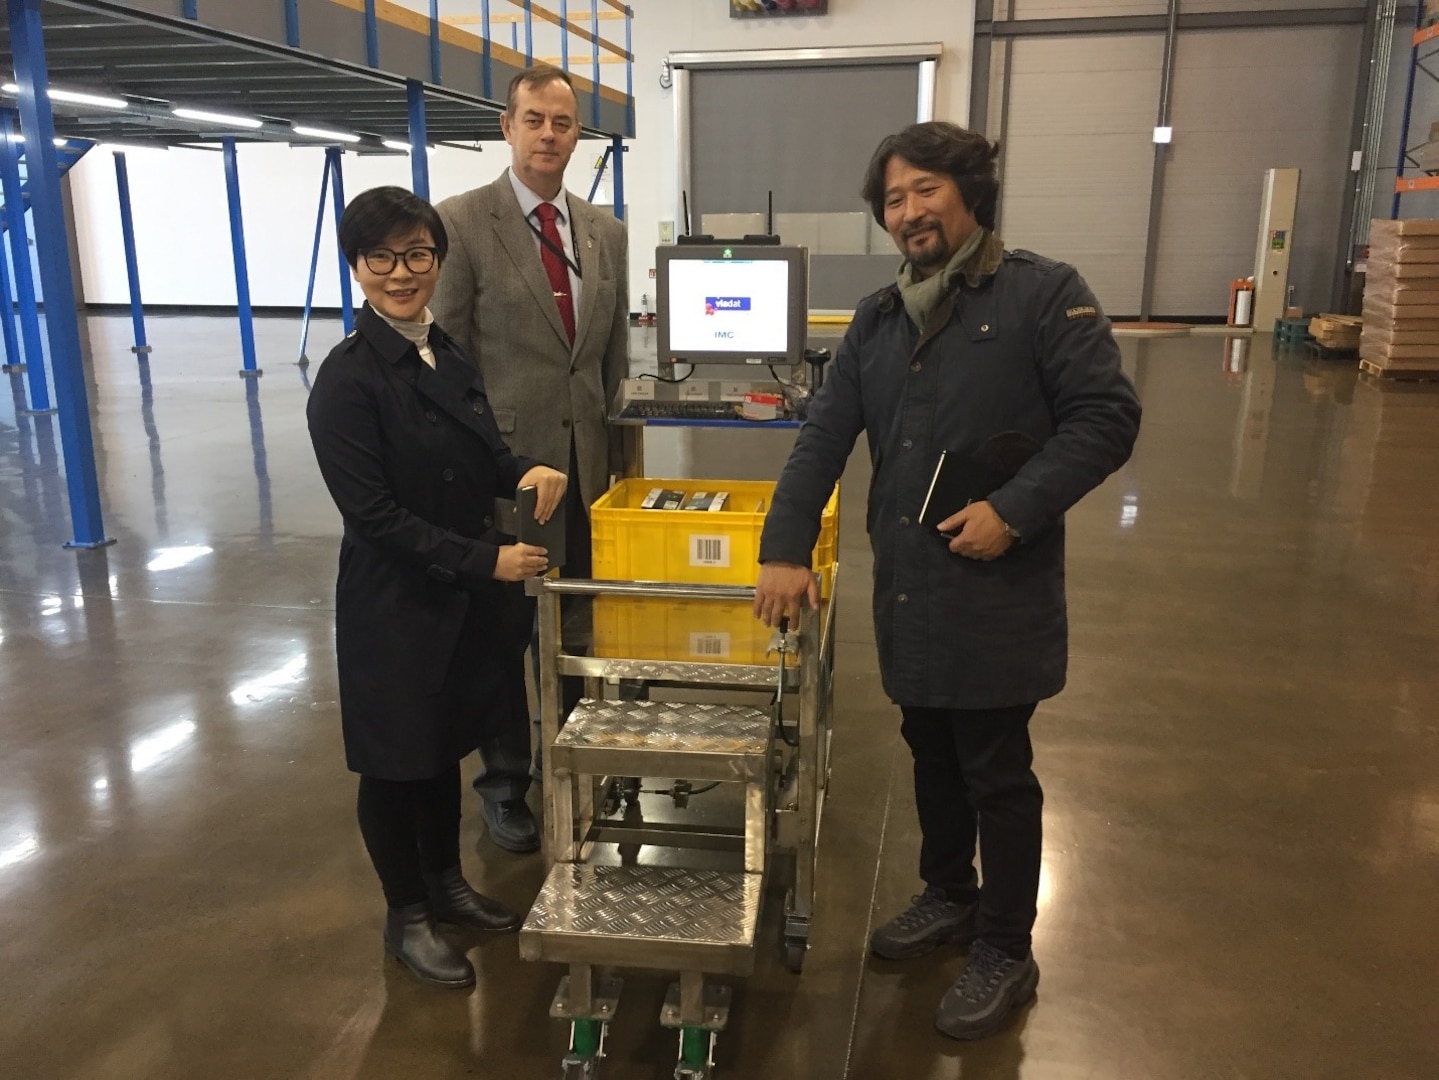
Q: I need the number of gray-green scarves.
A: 1